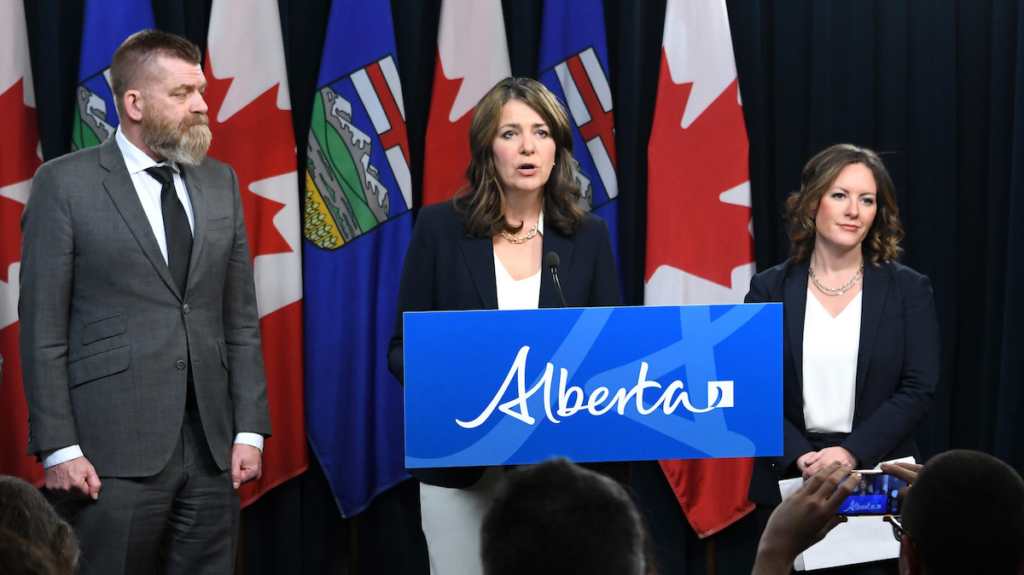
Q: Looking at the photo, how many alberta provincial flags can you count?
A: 3